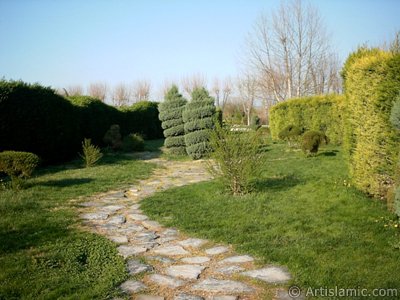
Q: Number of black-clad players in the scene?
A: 0